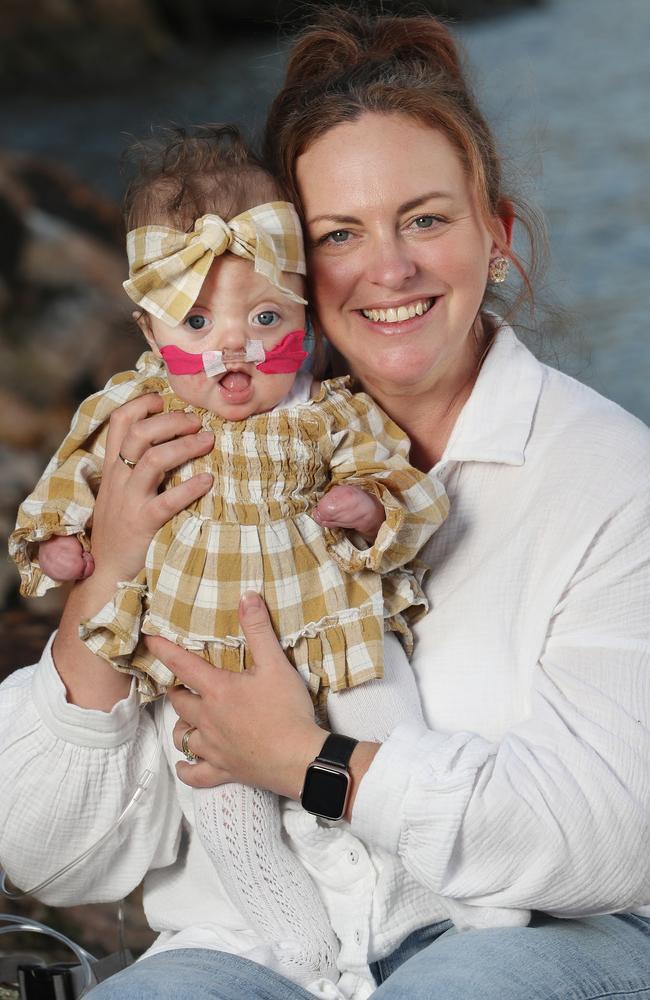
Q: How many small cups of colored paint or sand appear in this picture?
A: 0